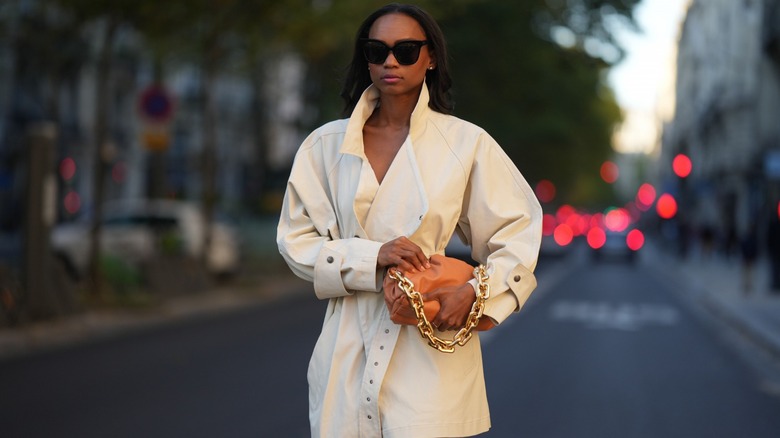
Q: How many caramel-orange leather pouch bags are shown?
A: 1